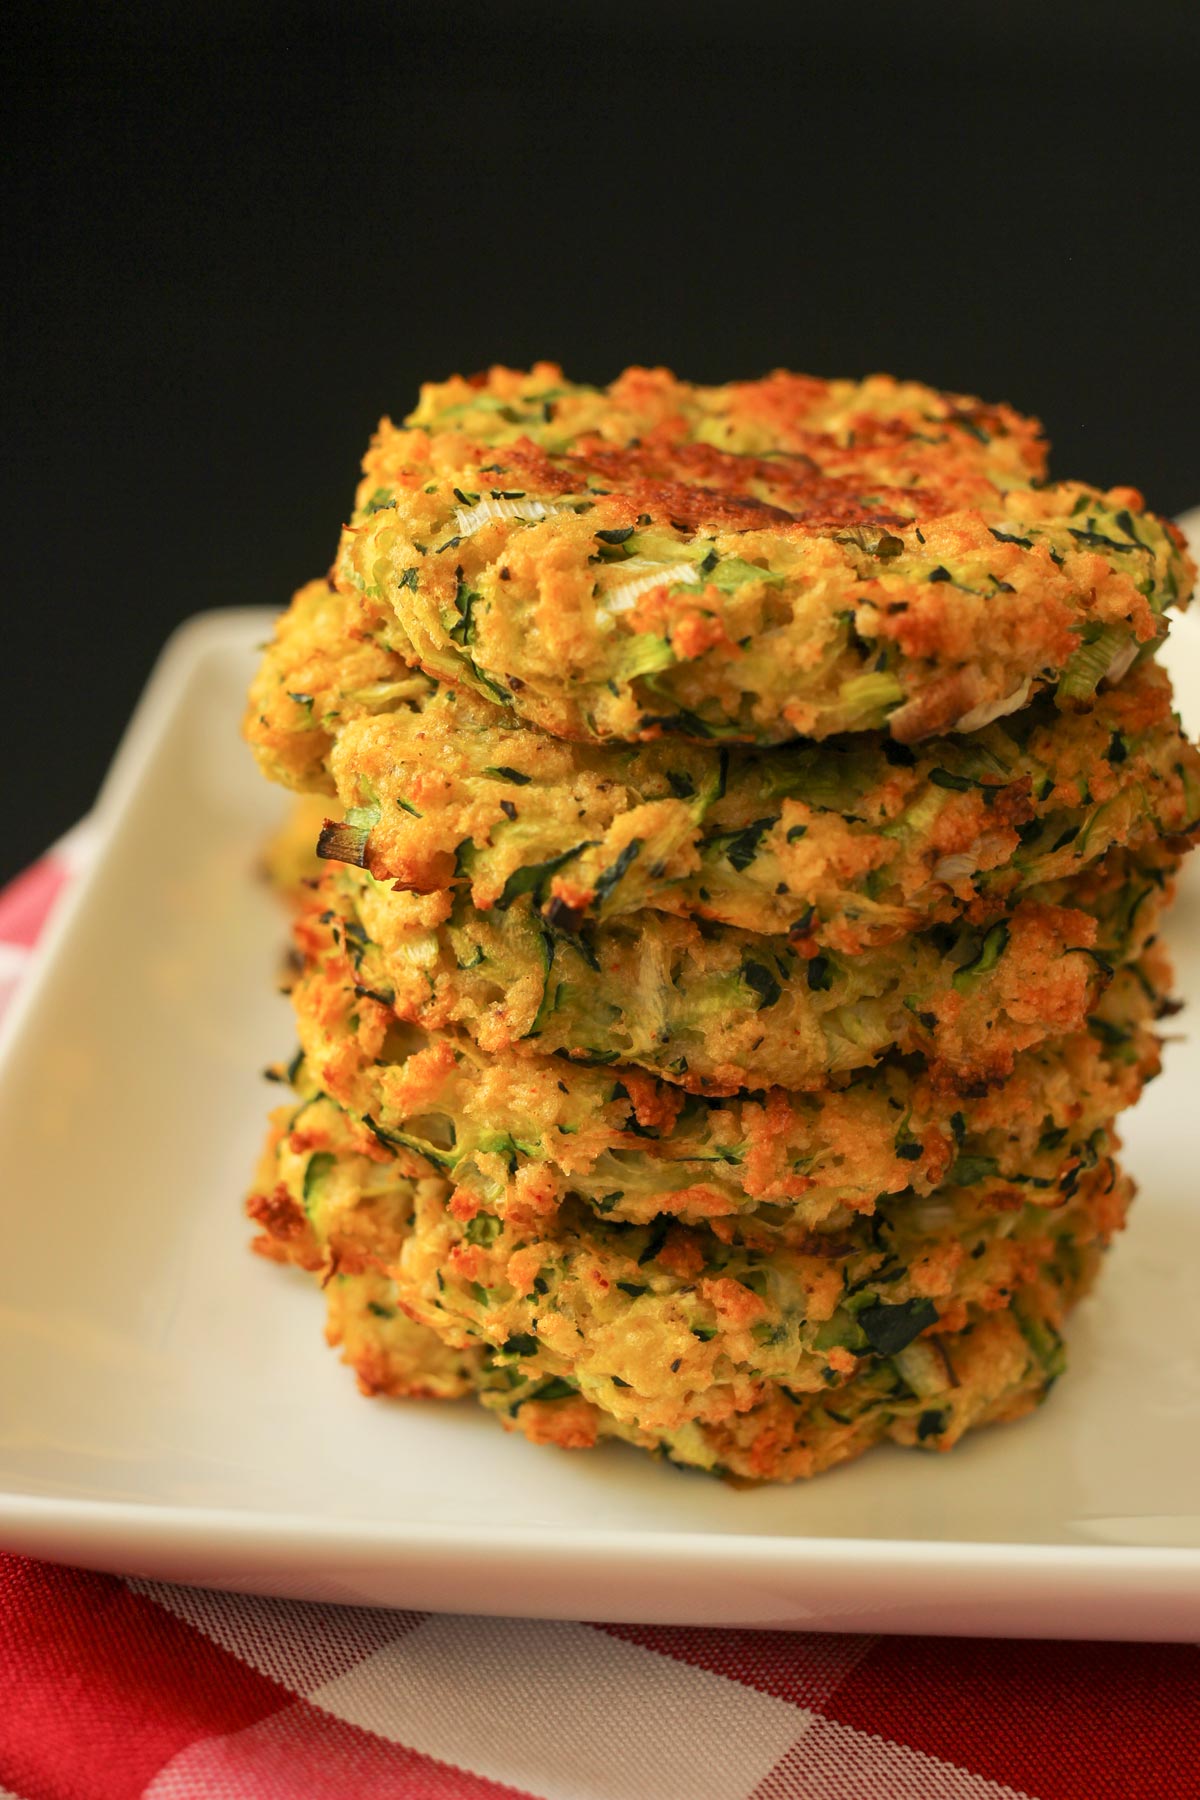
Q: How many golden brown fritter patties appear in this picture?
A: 6